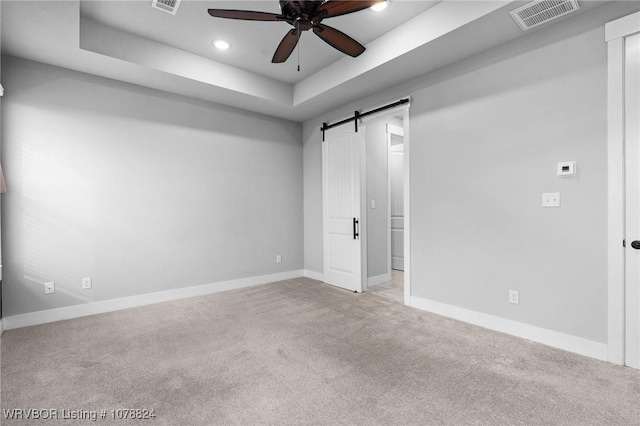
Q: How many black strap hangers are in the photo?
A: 2